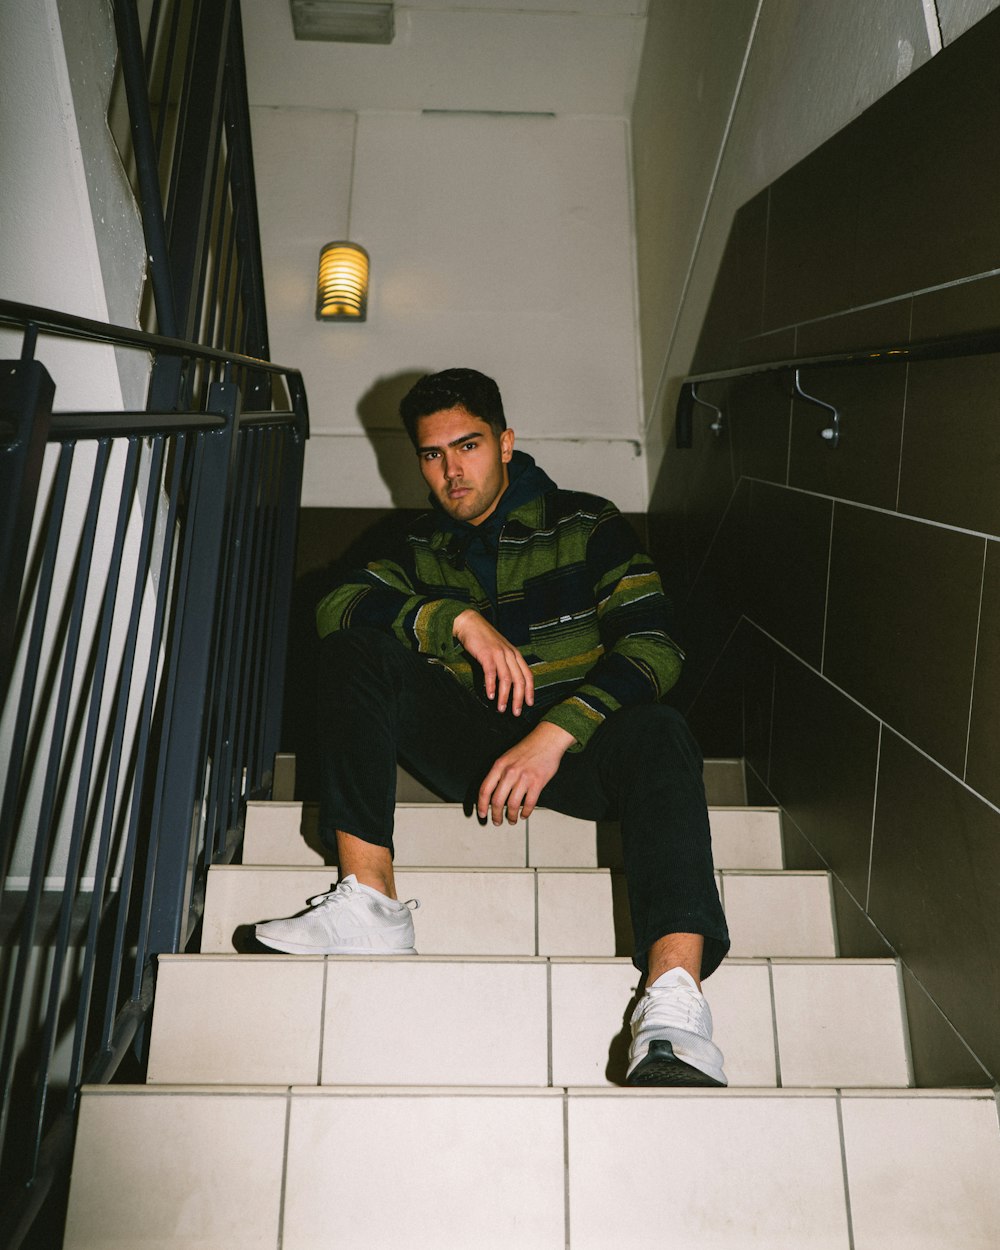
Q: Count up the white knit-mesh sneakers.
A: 2